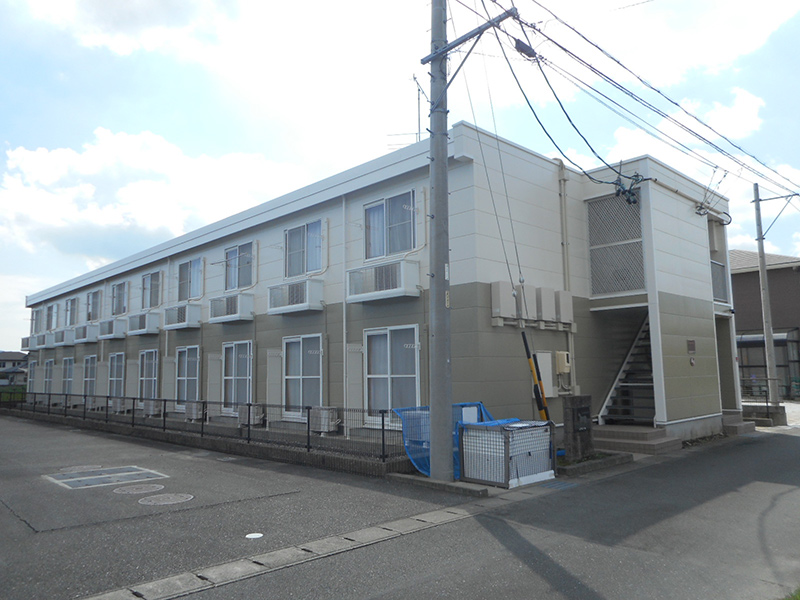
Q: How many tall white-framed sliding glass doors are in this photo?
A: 10